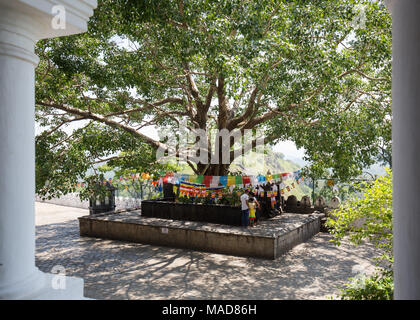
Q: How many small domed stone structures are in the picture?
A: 4